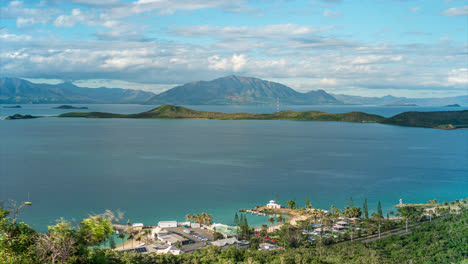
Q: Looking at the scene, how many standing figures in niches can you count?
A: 0